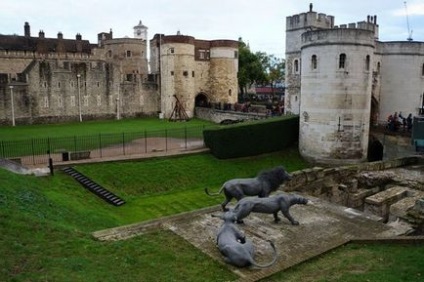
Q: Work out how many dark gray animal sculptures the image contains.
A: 3